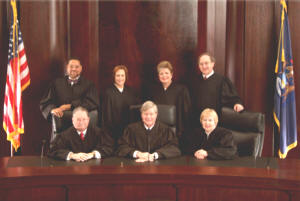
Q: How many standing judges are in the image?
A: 4